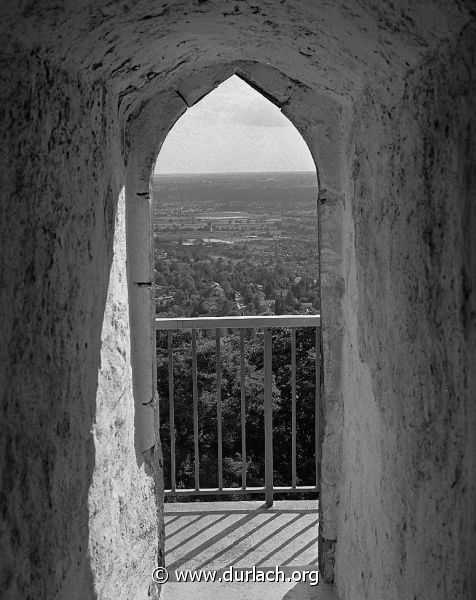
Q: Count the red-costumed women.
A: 0